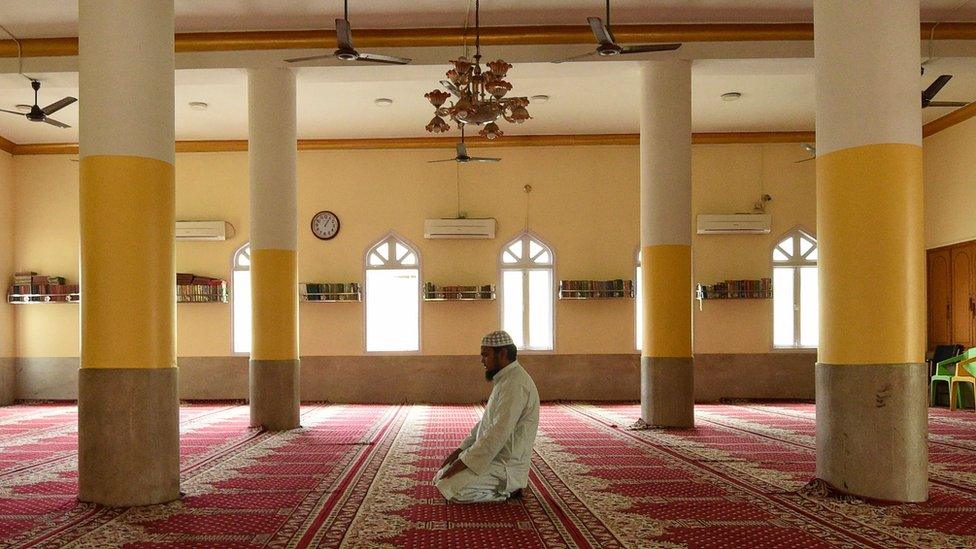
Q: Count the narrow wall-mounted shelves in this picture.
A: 6